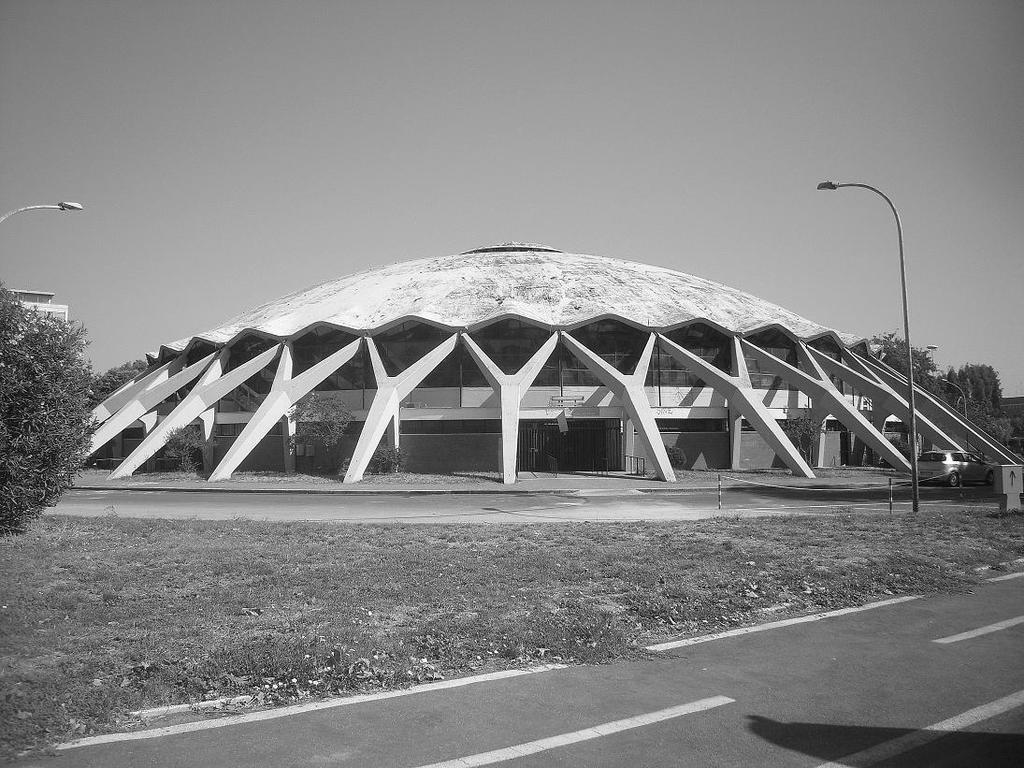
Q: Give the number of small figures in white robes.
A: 0